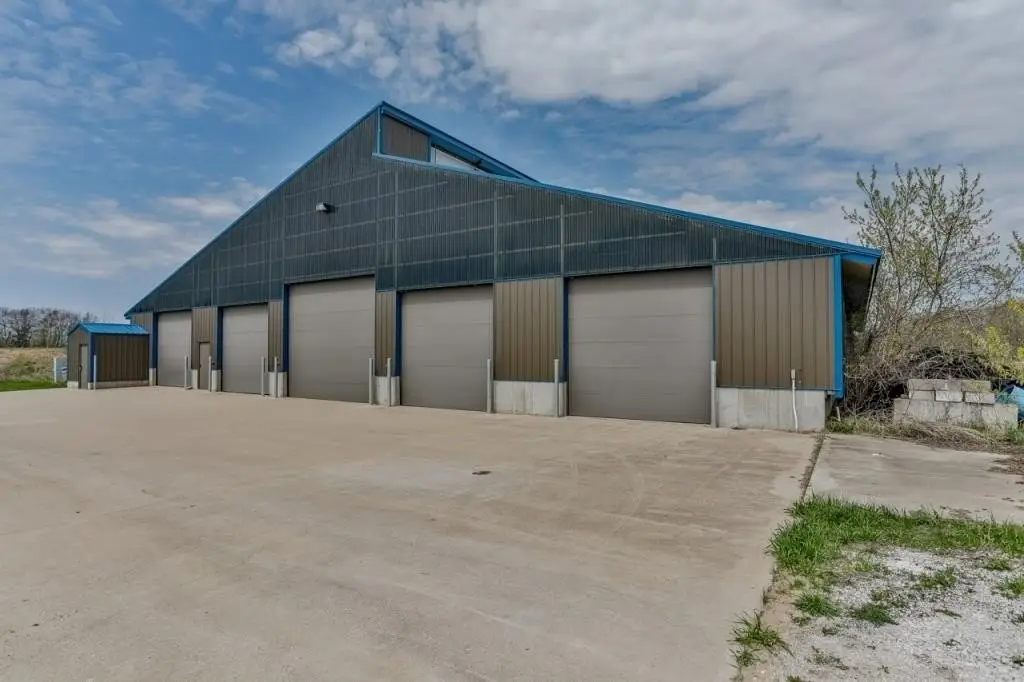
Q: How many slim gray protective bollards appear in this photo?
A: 10